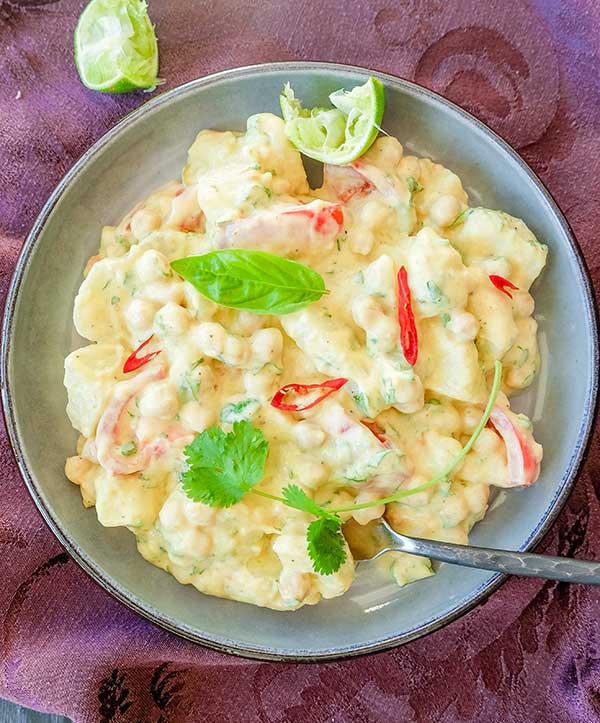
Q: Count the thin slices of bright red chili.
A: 4